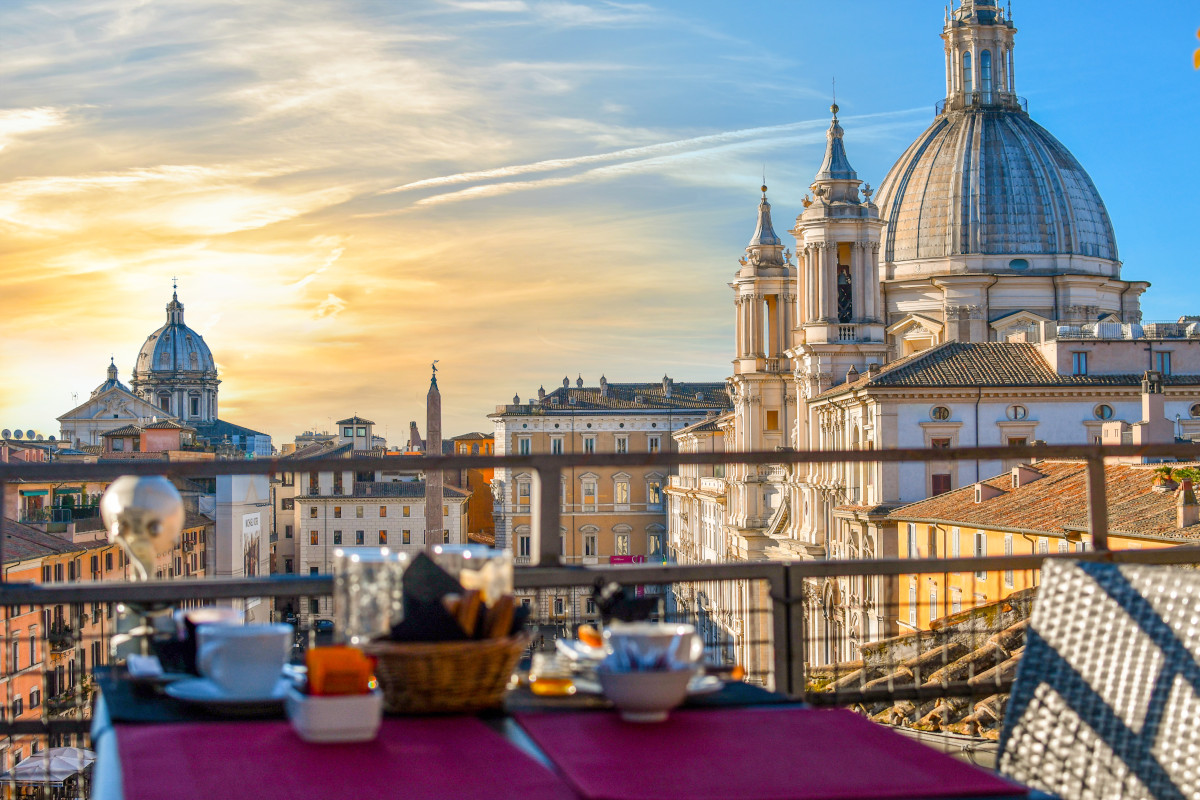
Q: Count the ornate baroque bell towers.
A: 2